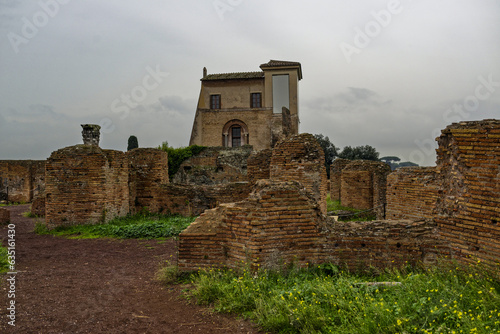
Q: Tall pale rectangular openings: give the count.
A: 1